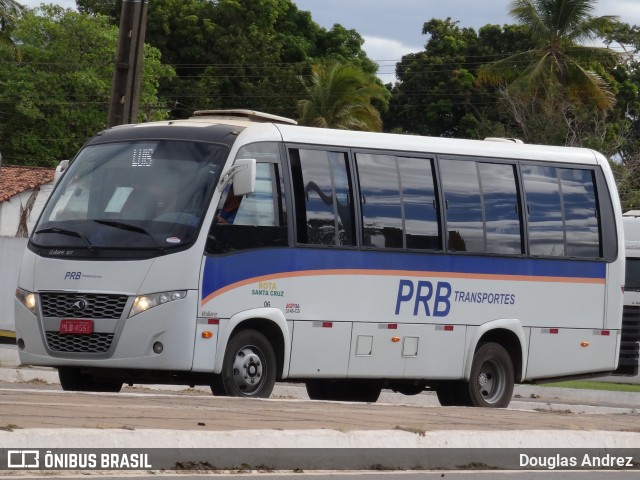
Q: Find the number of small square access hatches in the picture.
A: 2